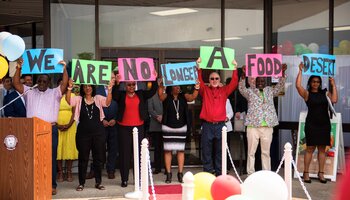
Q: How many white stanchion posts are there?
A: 5